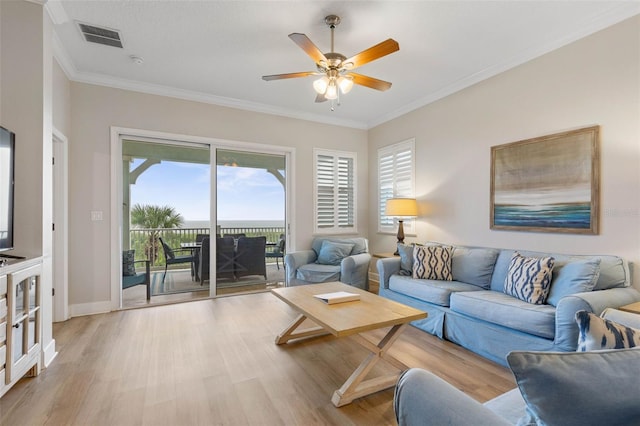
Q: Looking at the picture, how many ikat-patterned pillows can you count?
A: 3